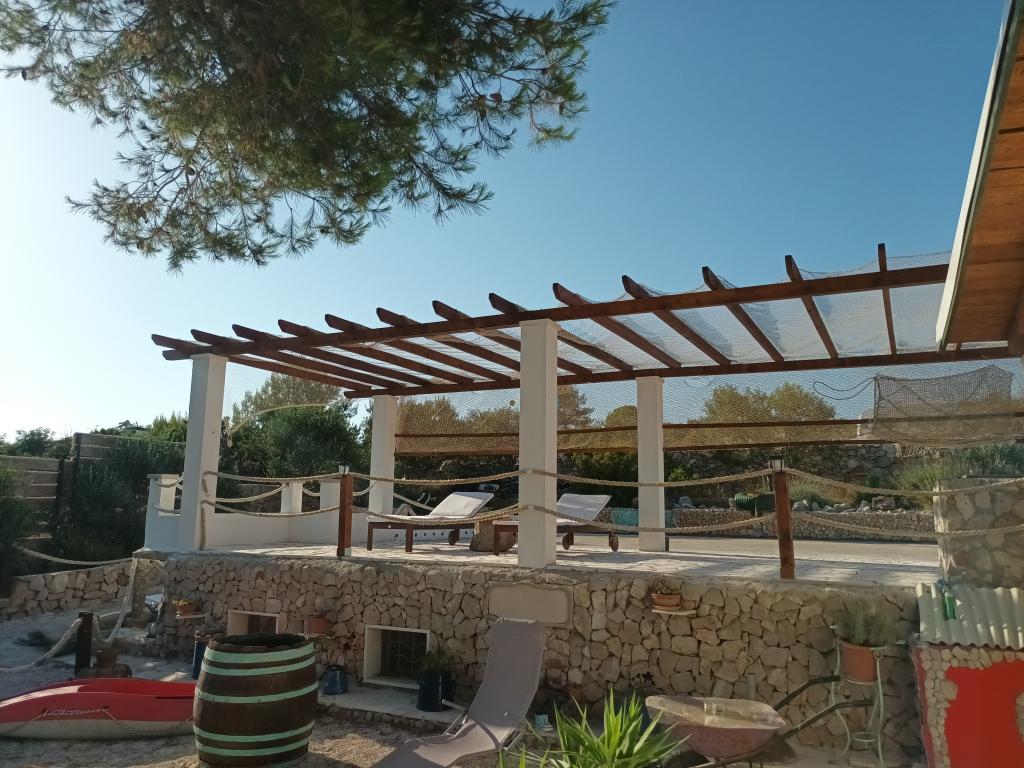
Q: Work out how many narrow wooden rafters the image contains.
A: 13